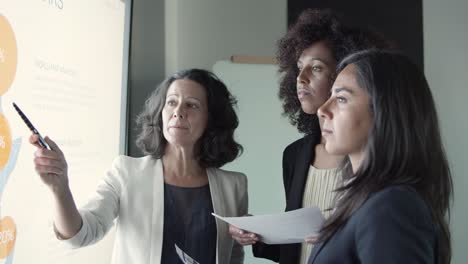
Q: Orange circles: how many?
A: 3